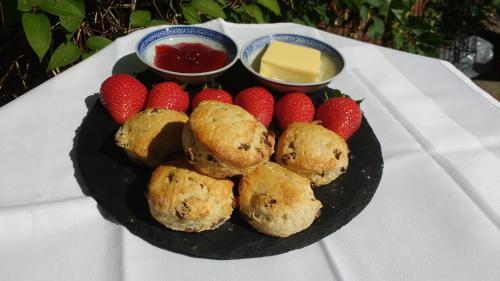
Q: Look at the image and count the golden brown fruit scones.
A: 5